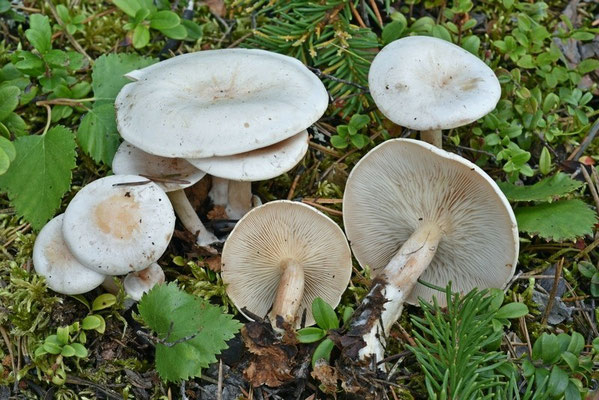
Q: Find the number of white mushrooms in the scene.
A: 9